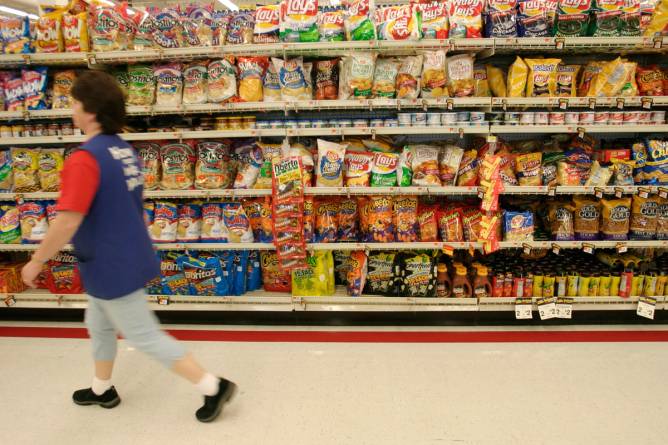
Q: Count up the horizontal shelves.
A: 6